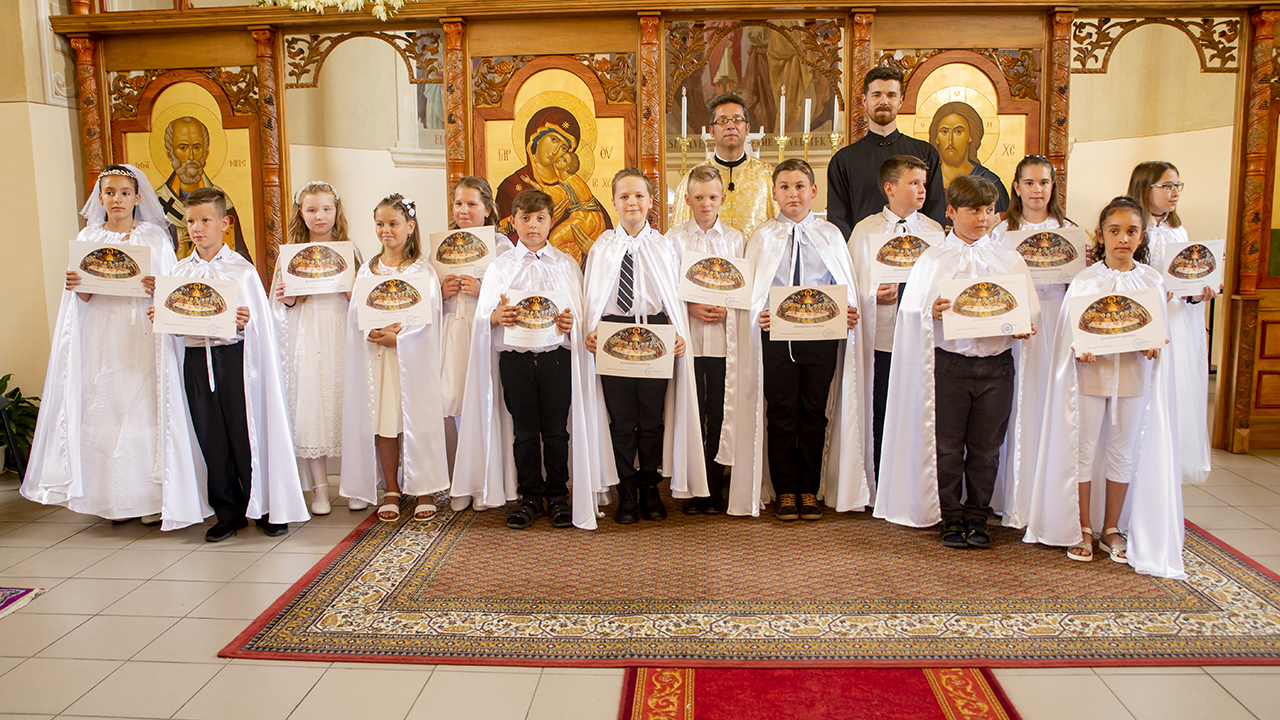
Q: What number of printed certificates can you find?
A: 14